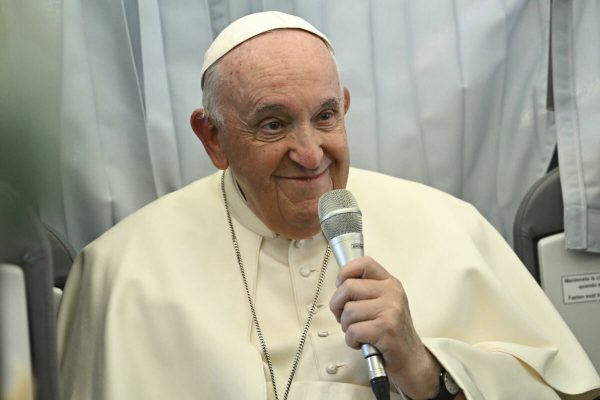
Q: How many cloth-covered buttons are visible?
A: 5